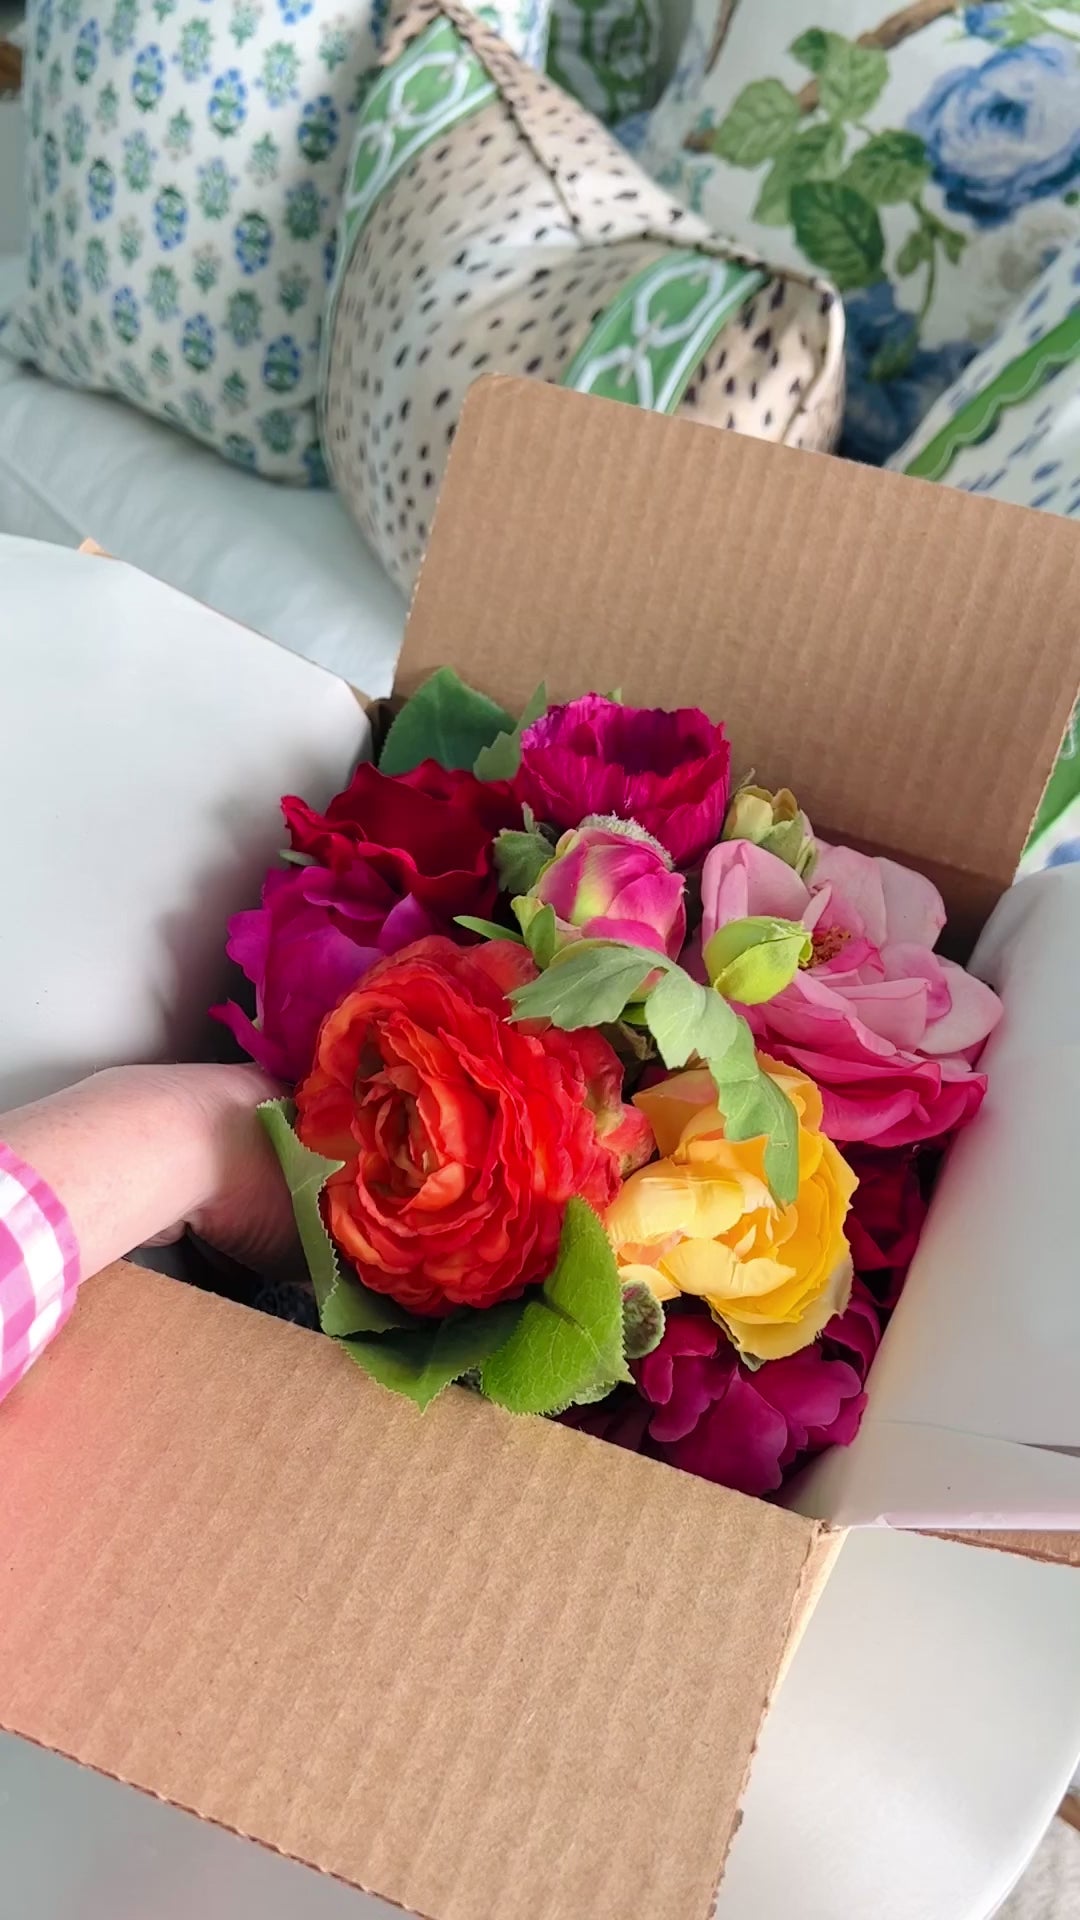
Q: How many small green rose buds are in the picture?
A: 2